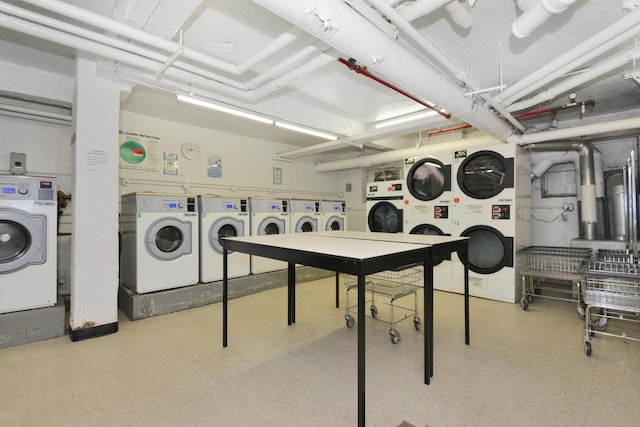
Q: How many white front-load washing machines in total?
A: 6